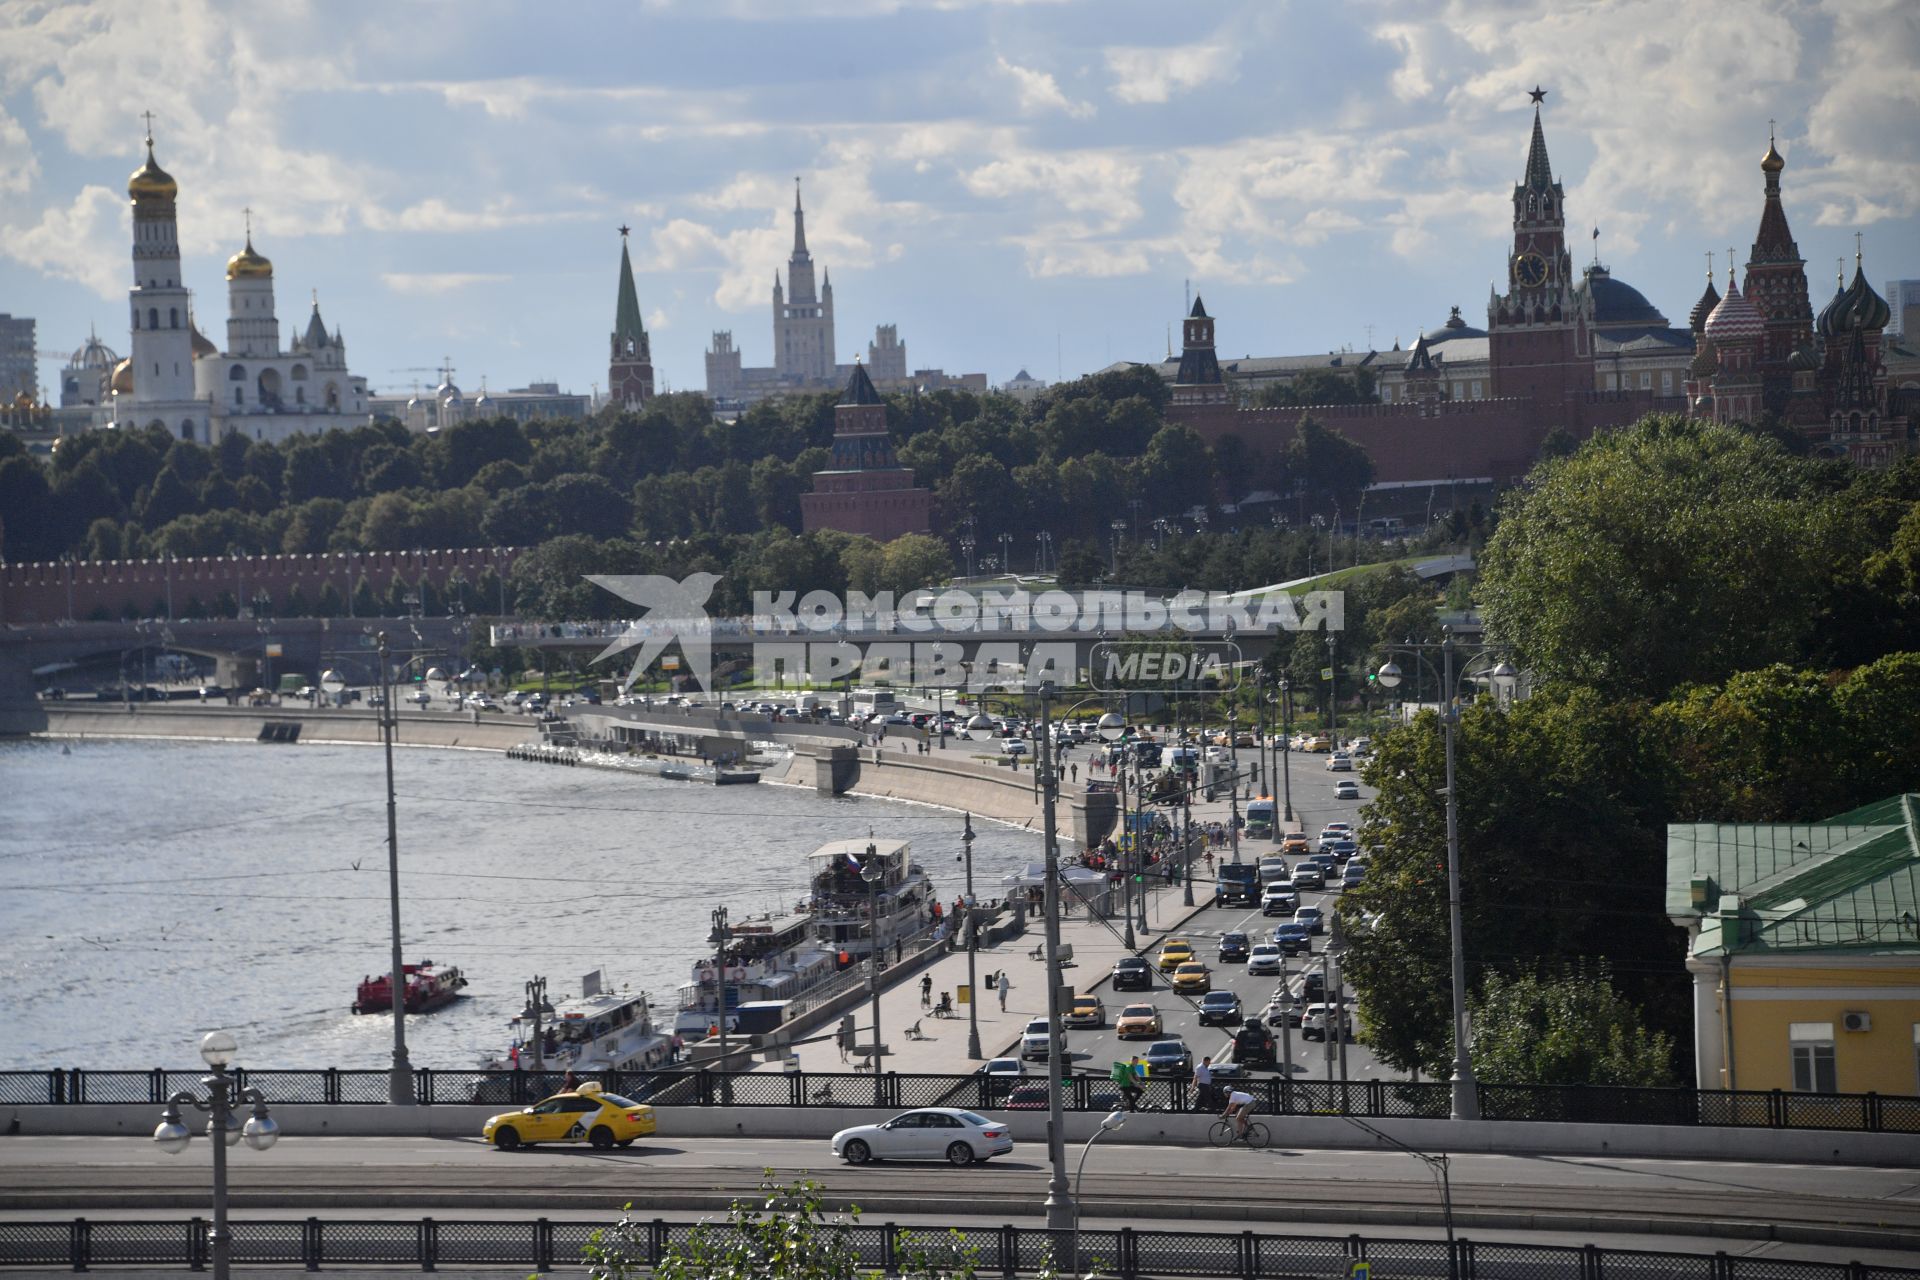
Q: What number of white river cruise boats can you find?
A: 3